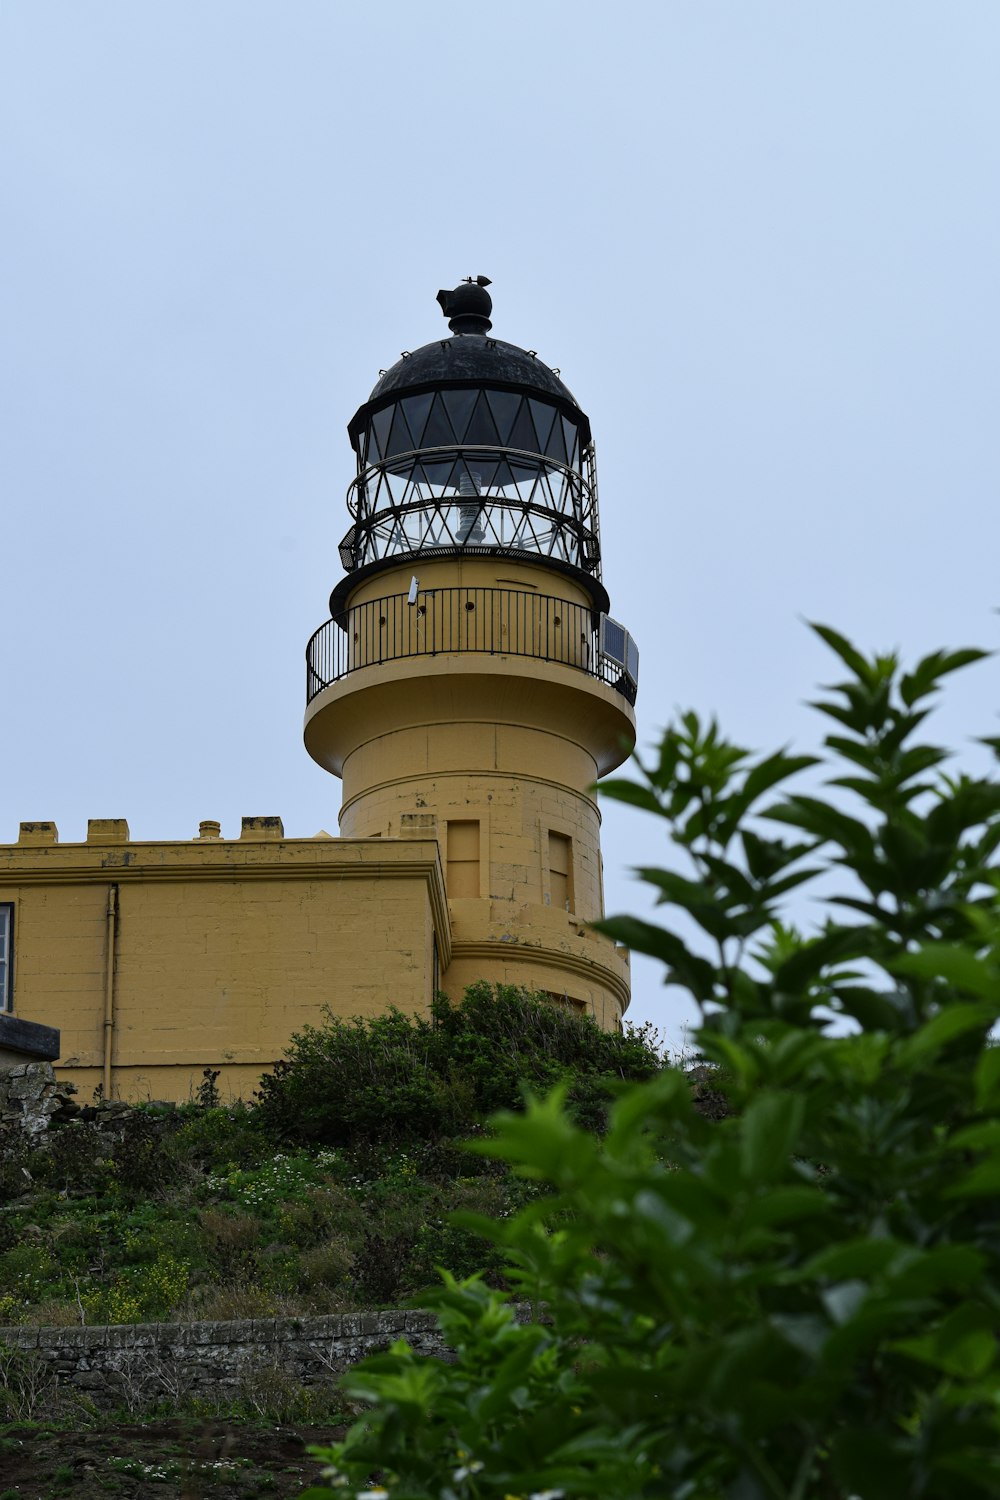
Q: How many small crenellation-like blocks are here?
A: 4